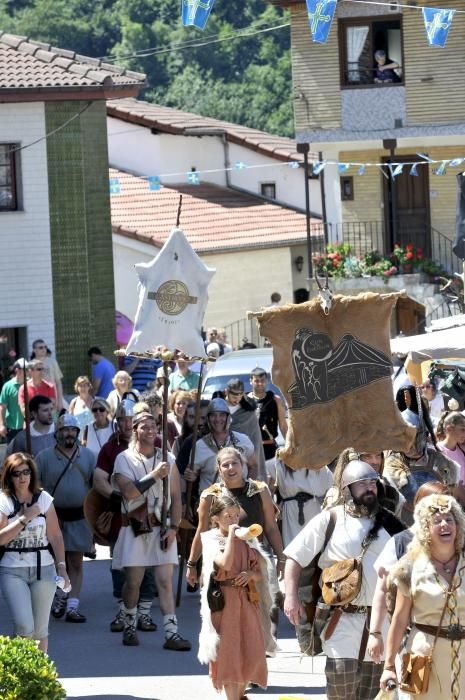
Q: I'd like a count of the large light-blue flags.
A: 3